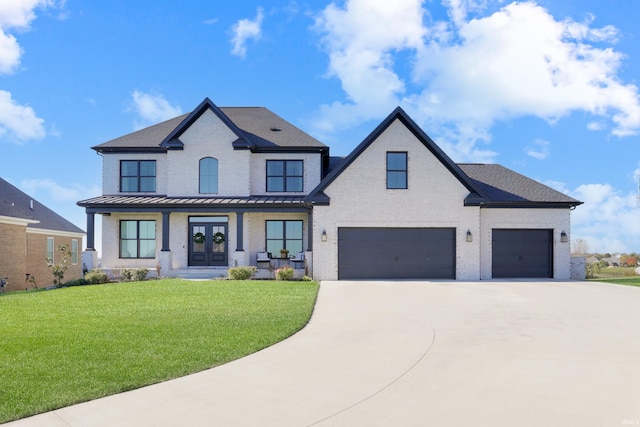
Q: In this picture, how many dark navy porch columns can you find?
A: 4